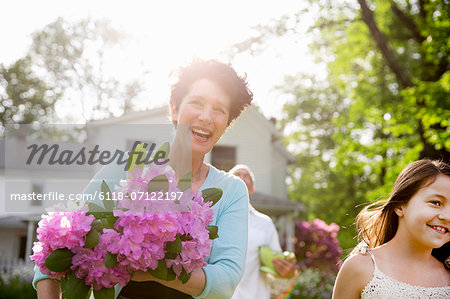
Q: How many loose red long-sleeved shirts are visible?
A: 0